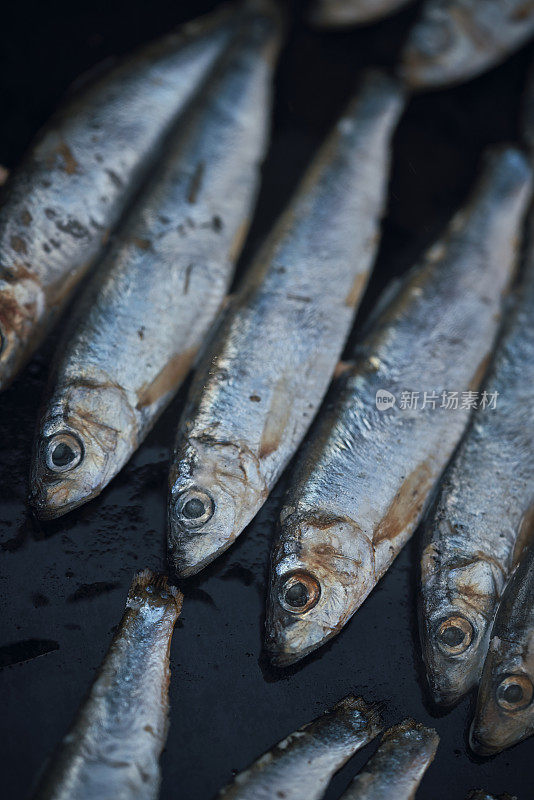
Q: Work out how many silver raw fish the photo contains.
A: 11